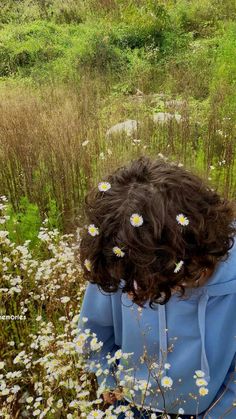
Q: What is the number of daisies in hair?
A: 7